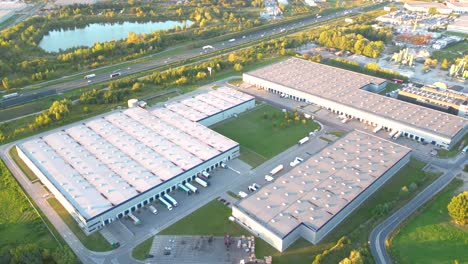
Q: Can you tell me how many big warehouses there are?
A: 3